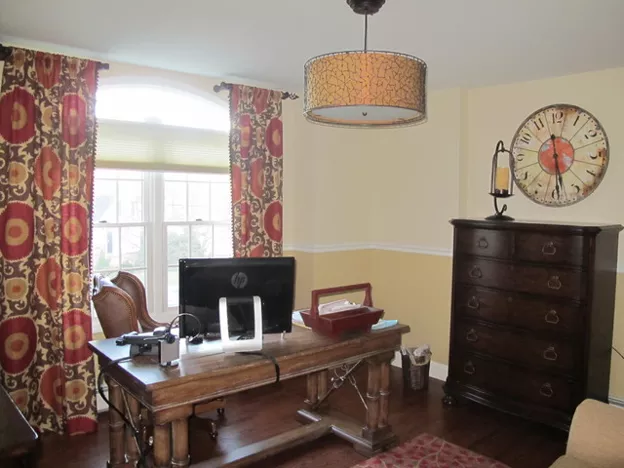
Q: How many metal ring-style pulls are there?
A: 10